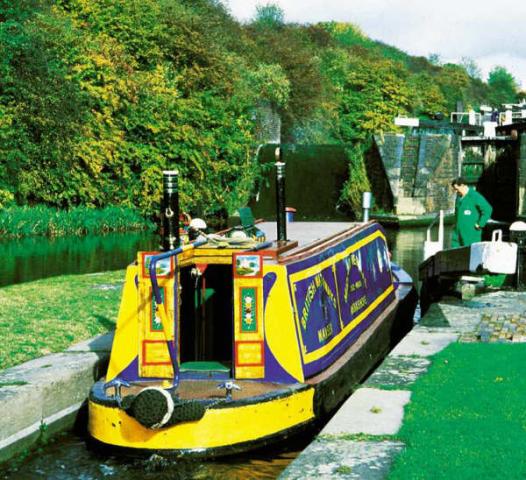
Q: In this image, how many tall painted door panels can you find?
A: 2